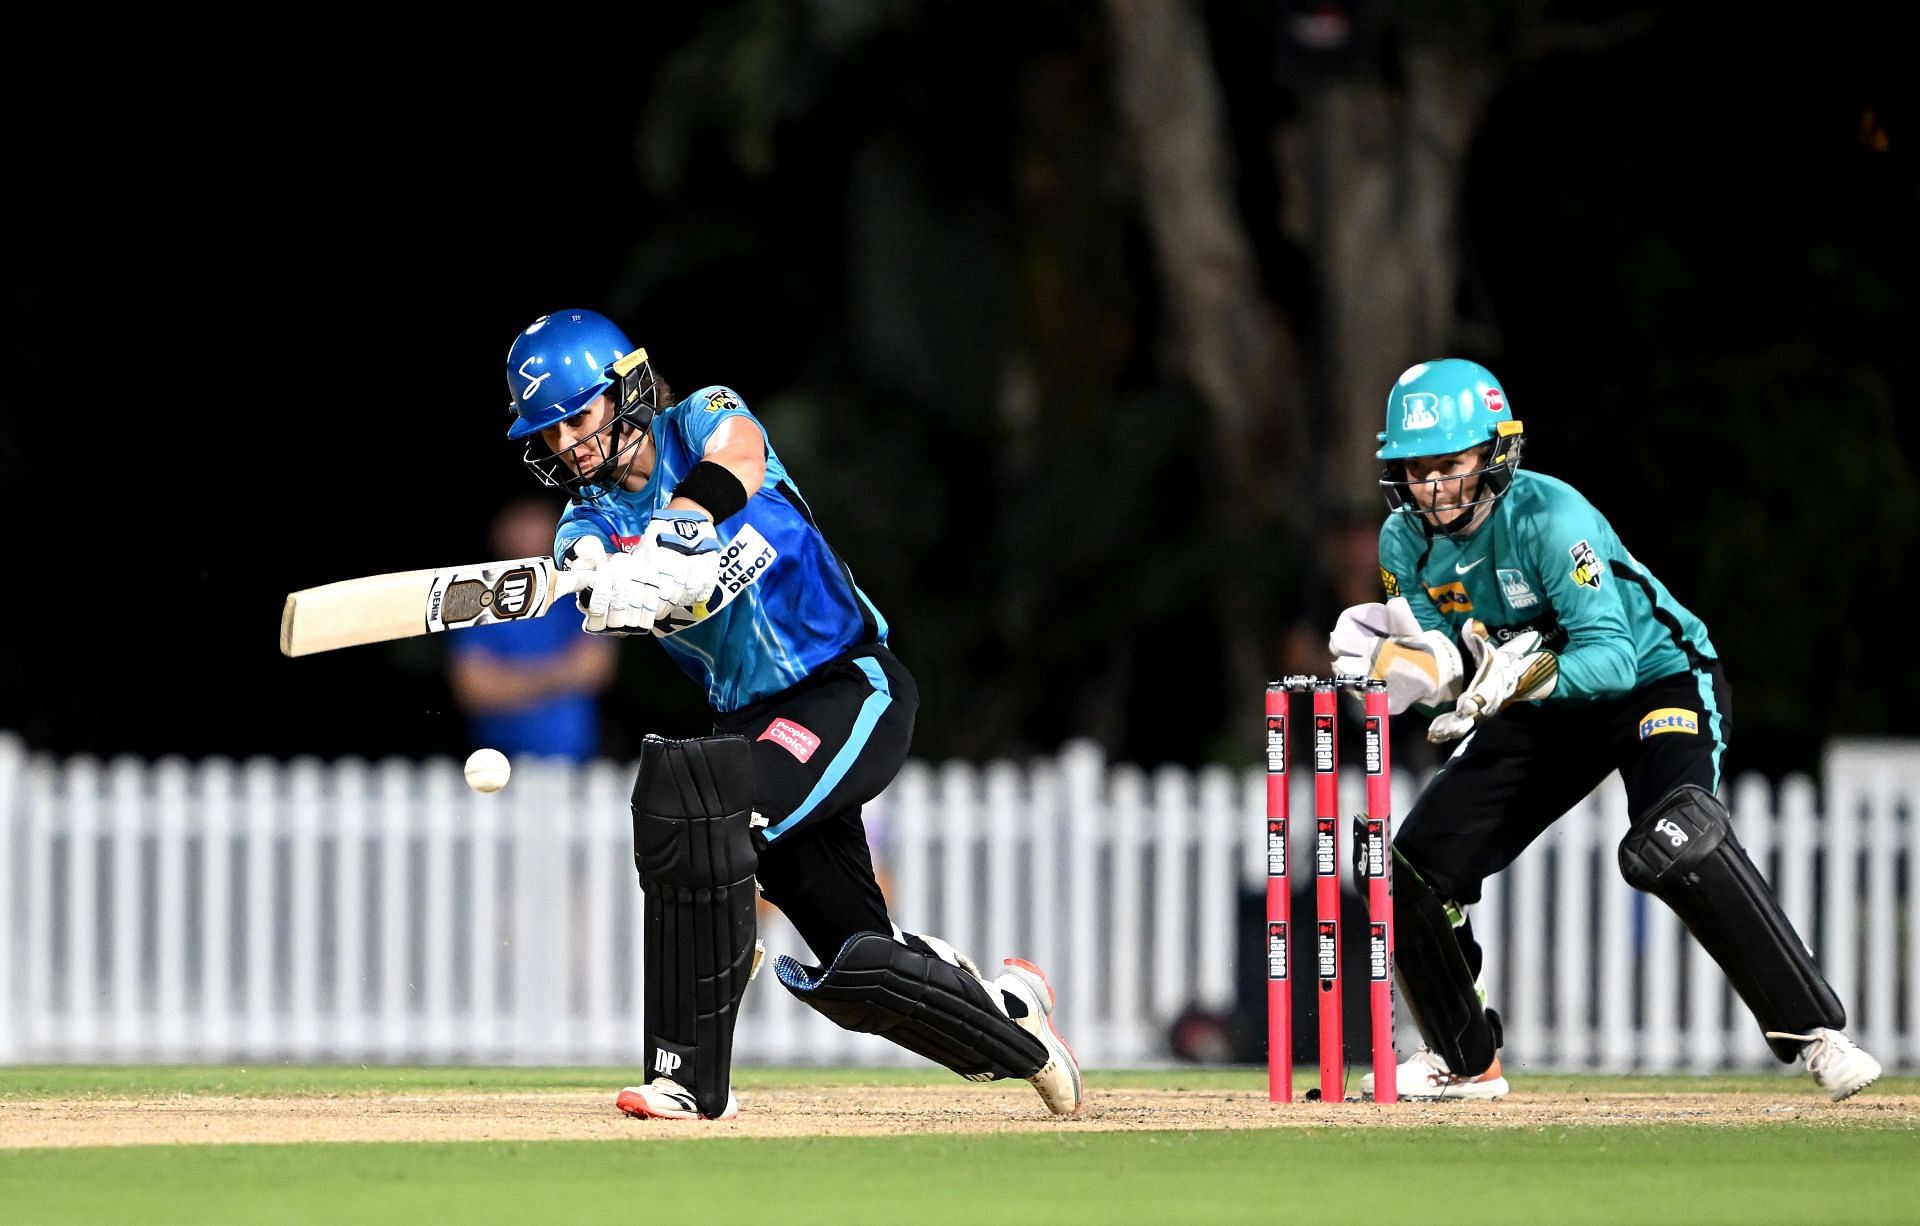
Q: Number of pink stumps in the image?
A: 3